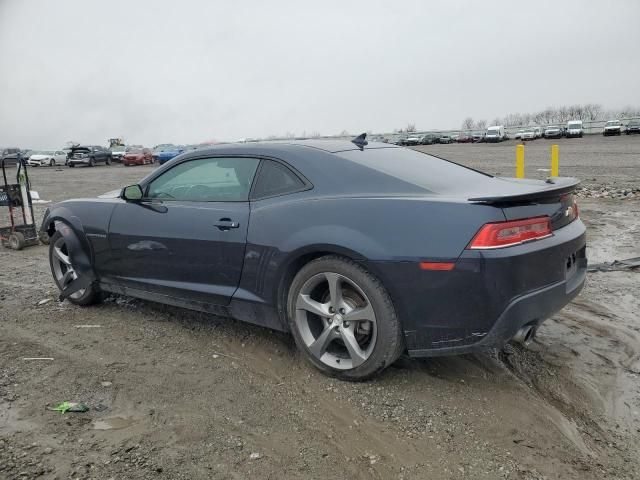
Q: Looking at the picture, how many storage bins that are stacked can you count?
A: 0